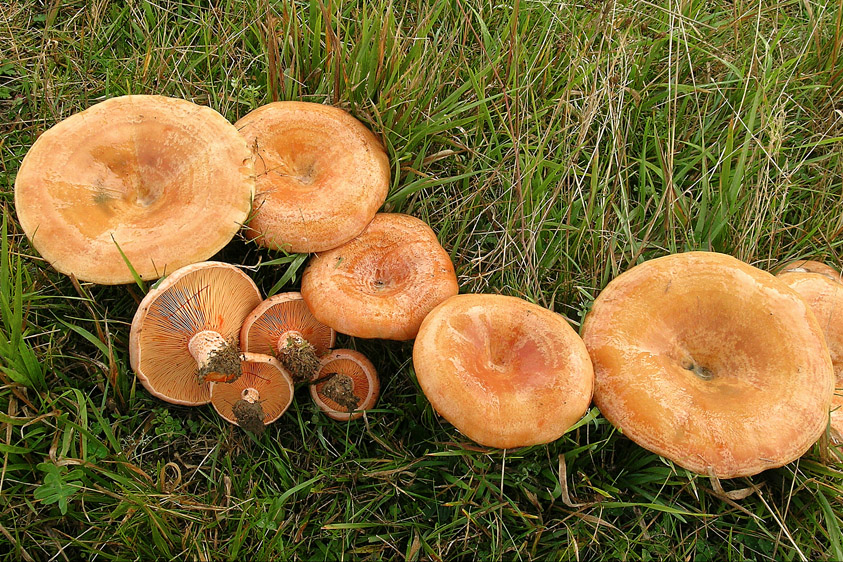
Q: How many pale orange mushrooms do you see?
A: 11